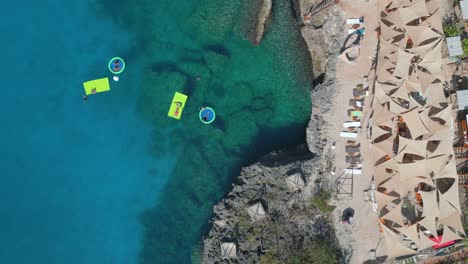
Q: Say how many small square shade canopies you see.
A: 3